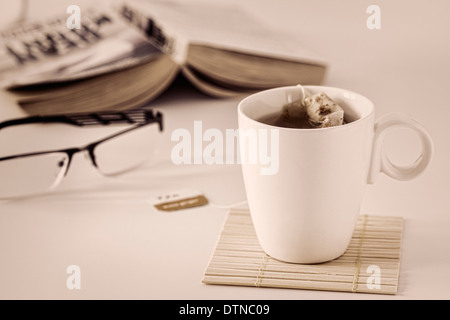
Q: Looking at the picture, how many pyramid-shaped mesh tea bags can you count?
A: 0